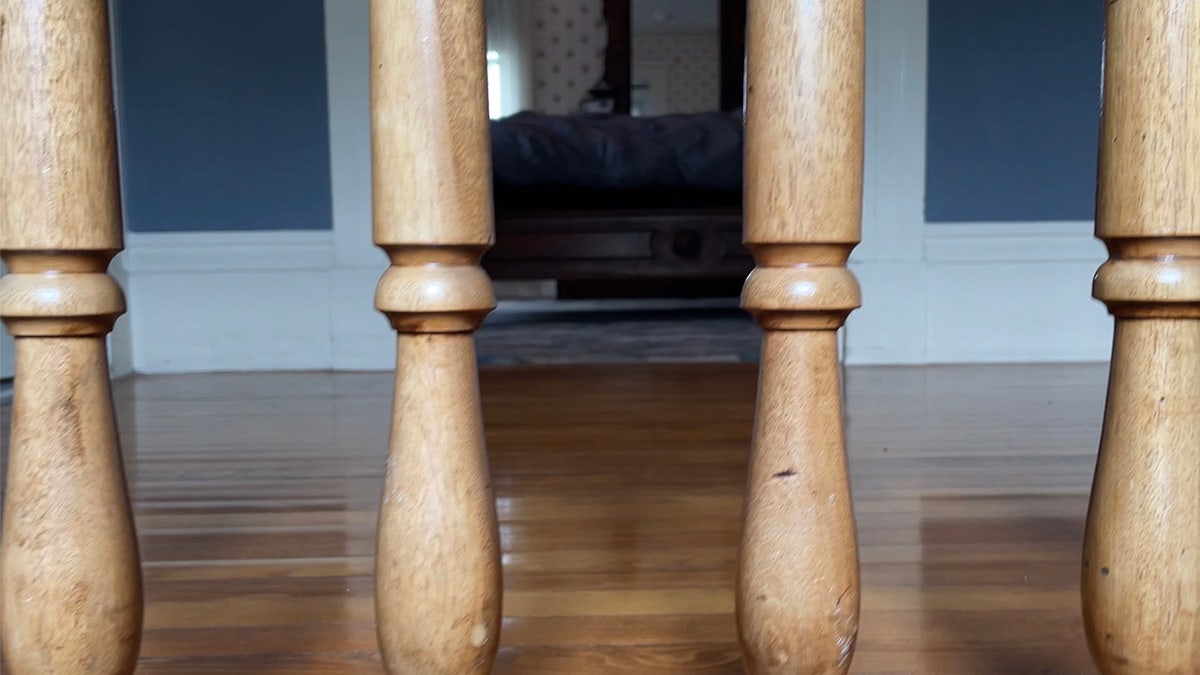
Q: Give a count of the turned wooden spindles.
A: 4